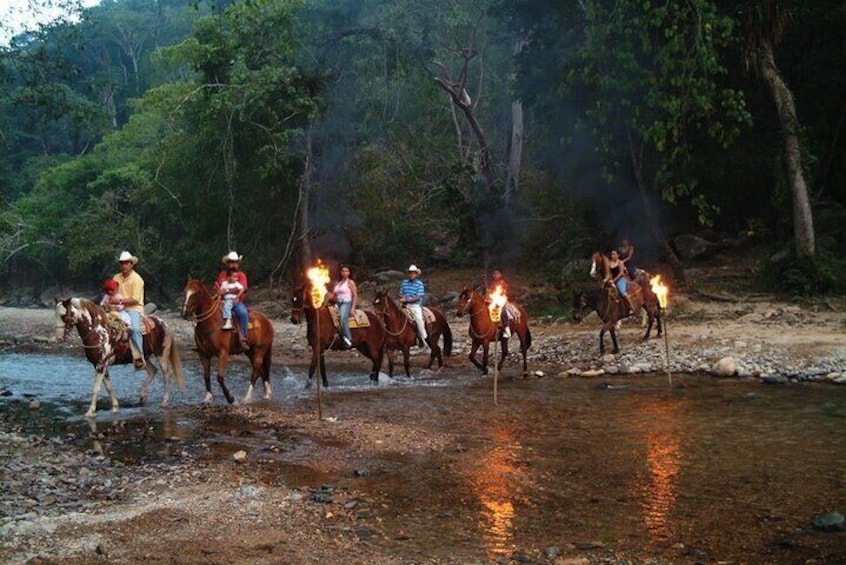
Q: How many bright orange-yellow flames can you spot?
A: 3